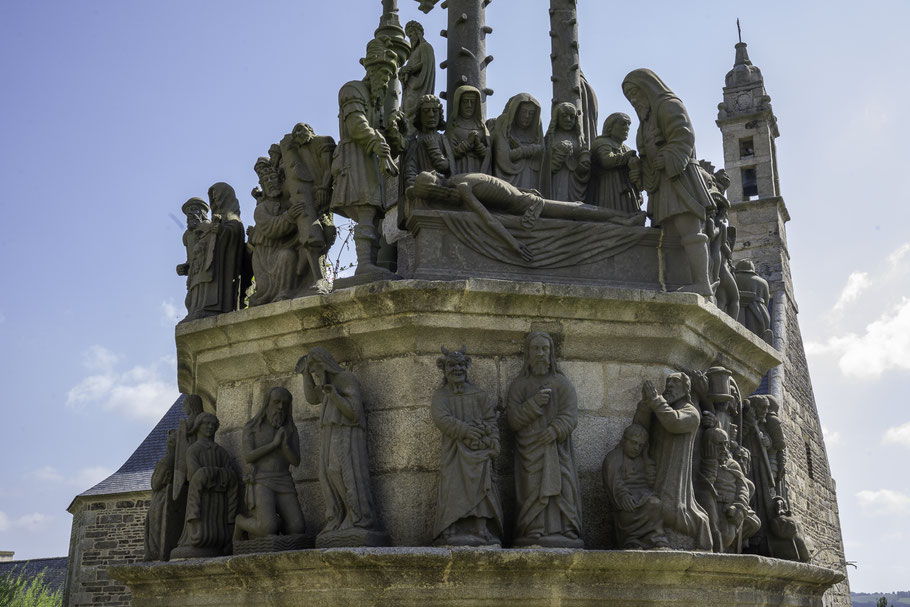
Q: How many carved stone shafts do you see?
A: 3